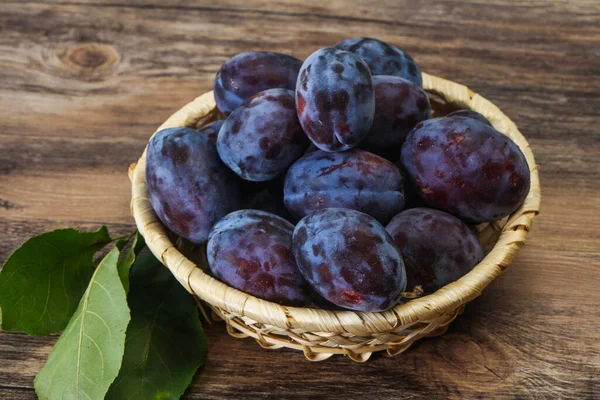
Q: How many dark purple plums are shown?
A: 13